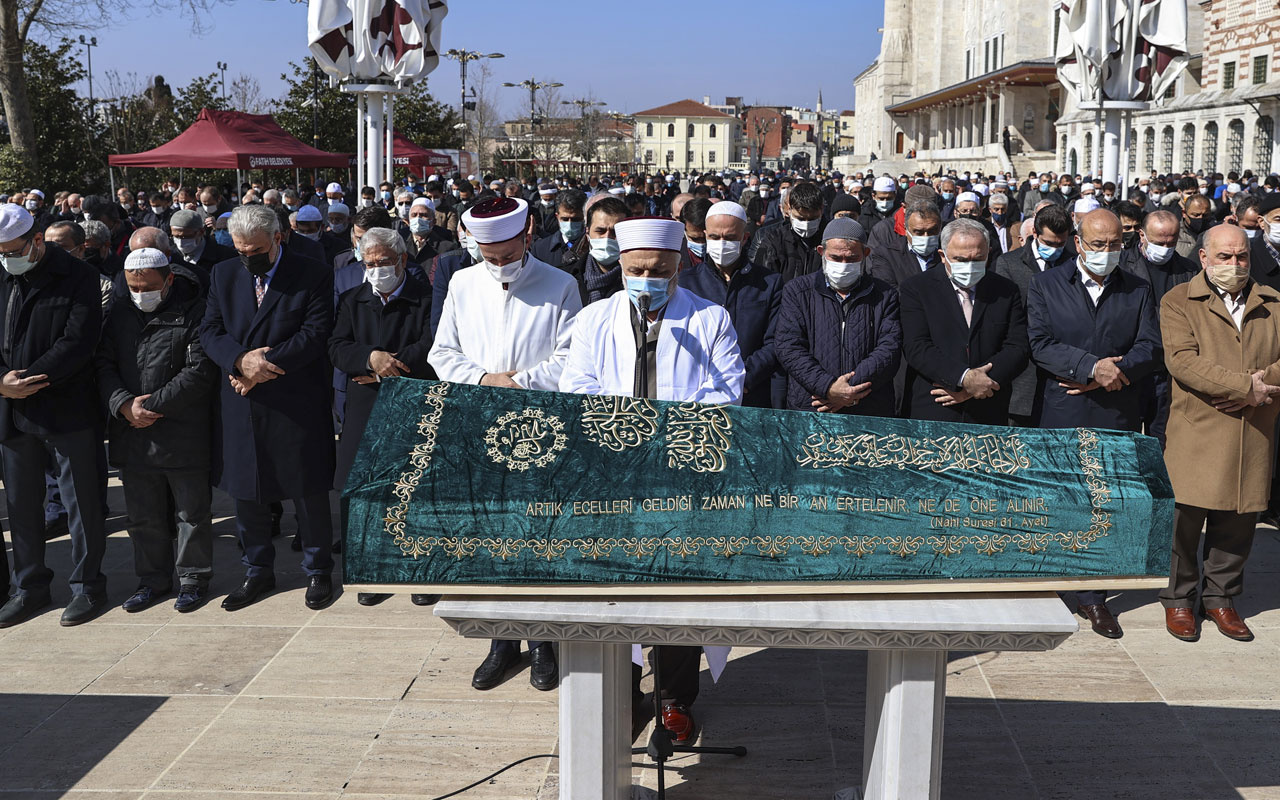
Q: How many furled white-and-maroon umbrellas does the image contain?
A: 2